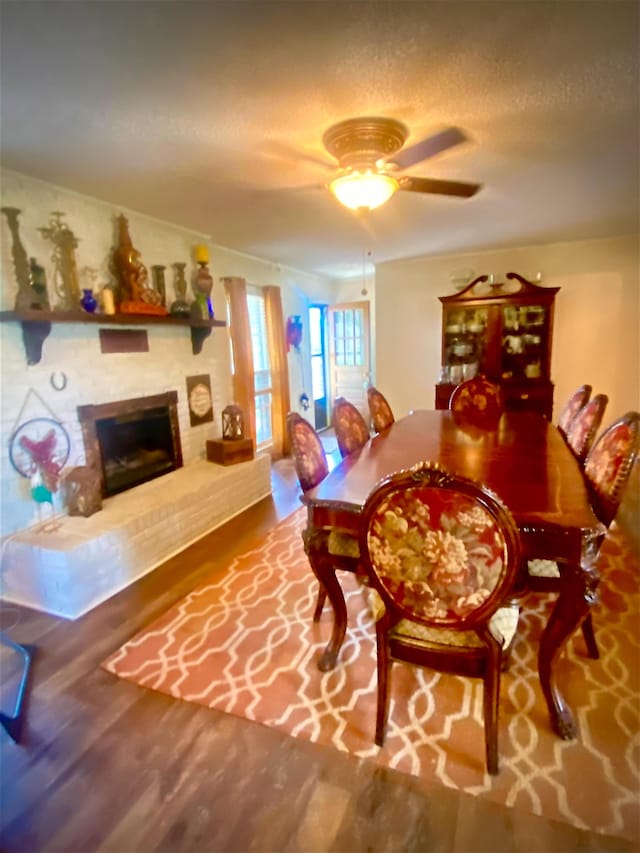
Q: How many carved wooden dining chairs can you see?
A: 8